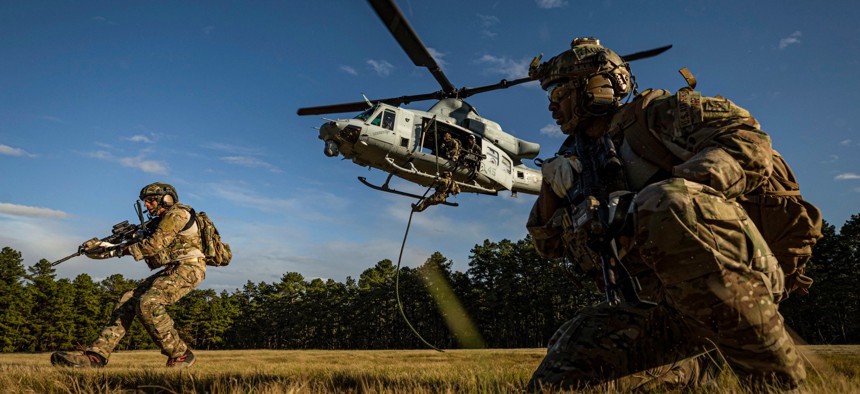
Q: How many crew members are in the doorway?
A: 2